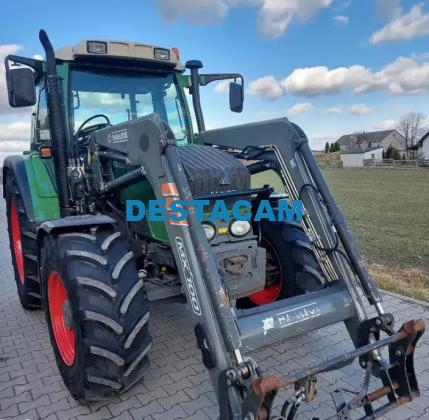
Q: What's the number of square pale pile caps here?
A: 0